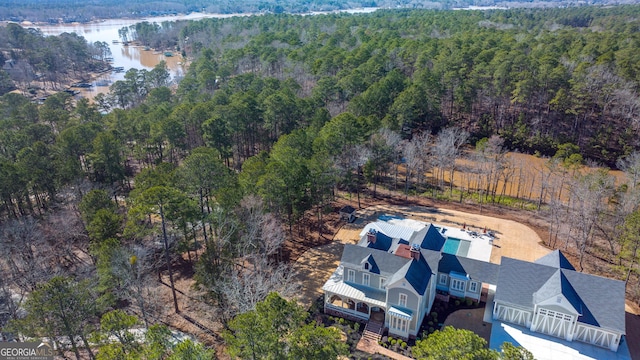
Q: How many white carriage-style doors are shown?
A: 3